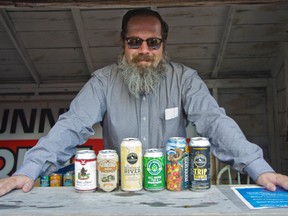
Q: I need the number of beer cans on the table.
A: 6